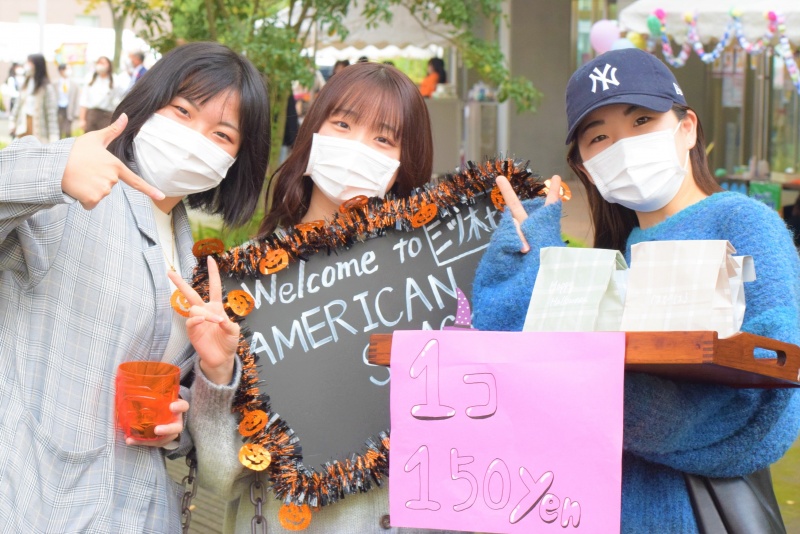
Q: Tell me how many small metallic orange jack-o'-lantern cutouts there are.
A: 12